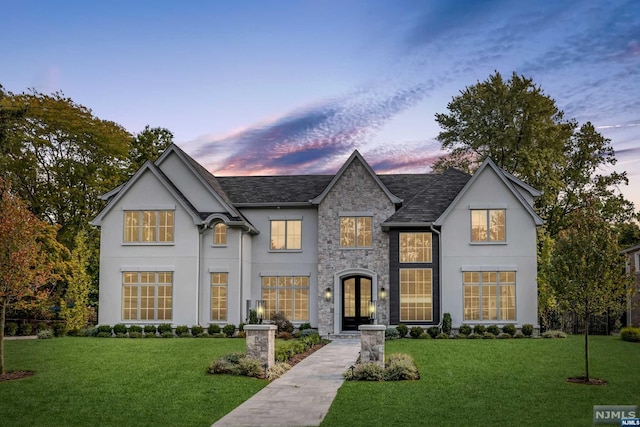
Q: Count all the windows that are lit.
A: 11